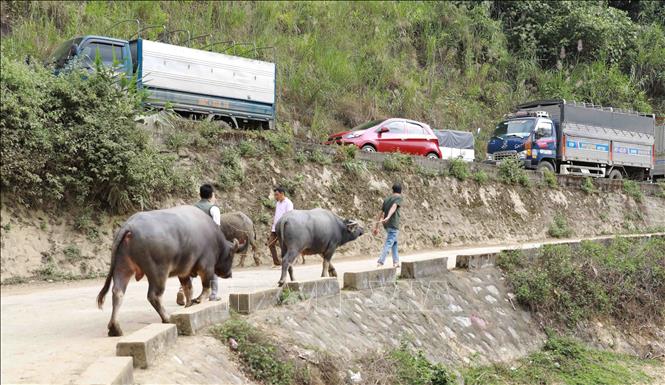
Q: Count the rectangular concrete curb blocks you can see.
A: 8